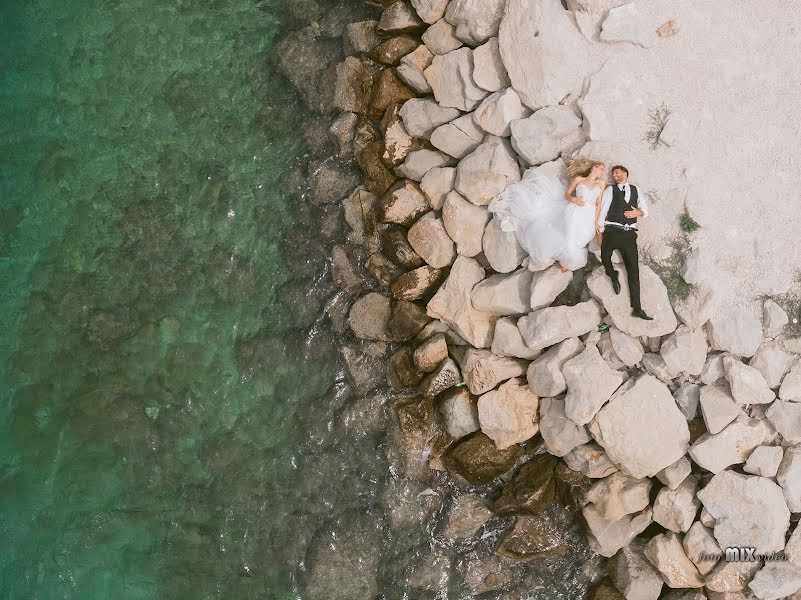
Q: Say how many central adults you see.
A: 2